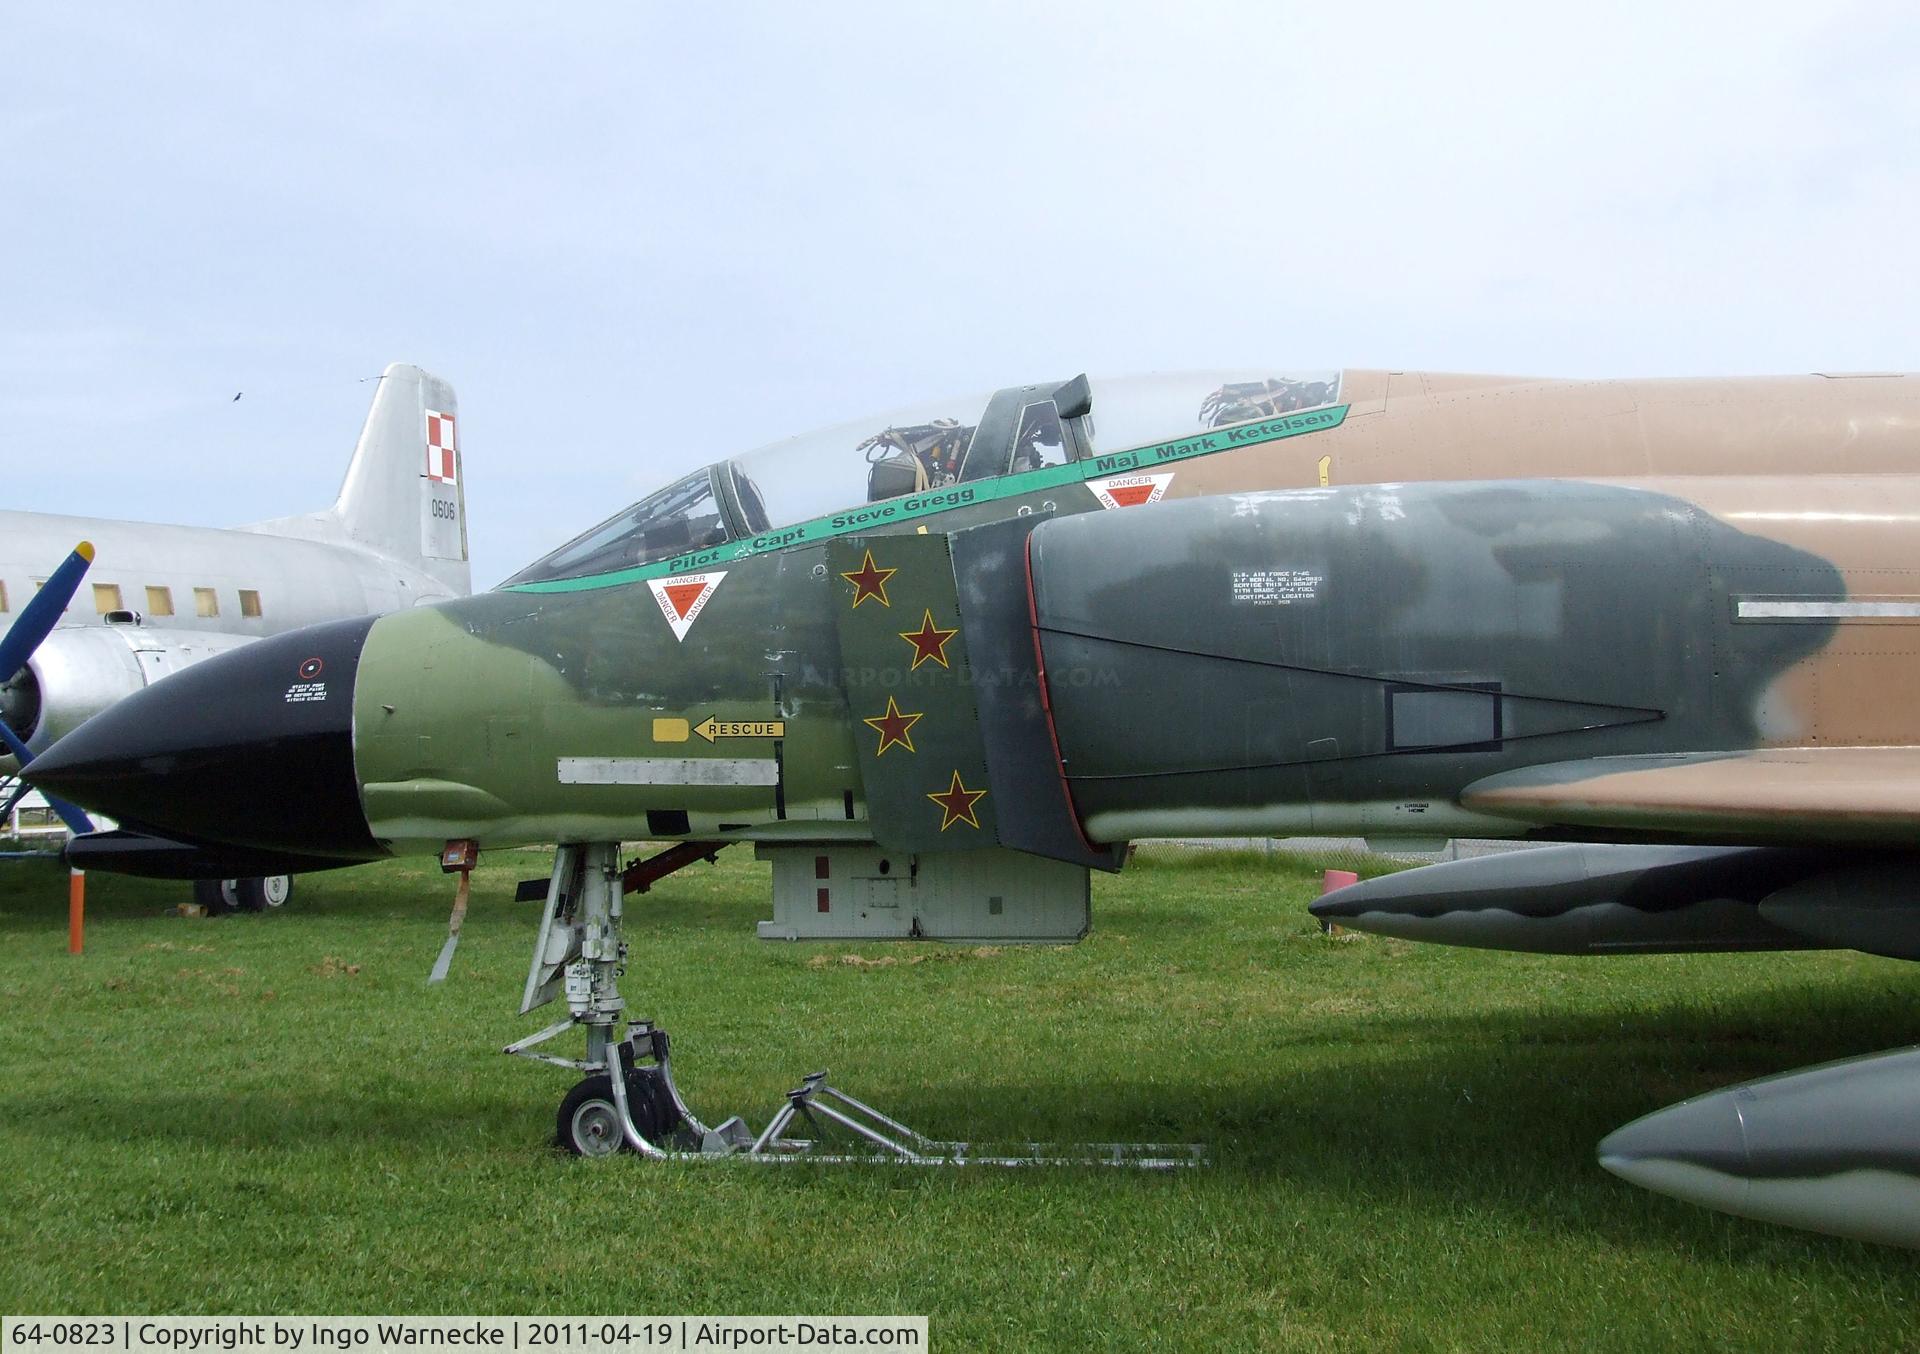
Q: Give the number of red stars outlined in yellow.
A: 4